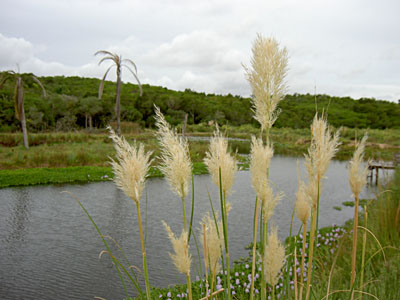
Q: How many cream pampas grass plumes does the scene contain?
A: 12